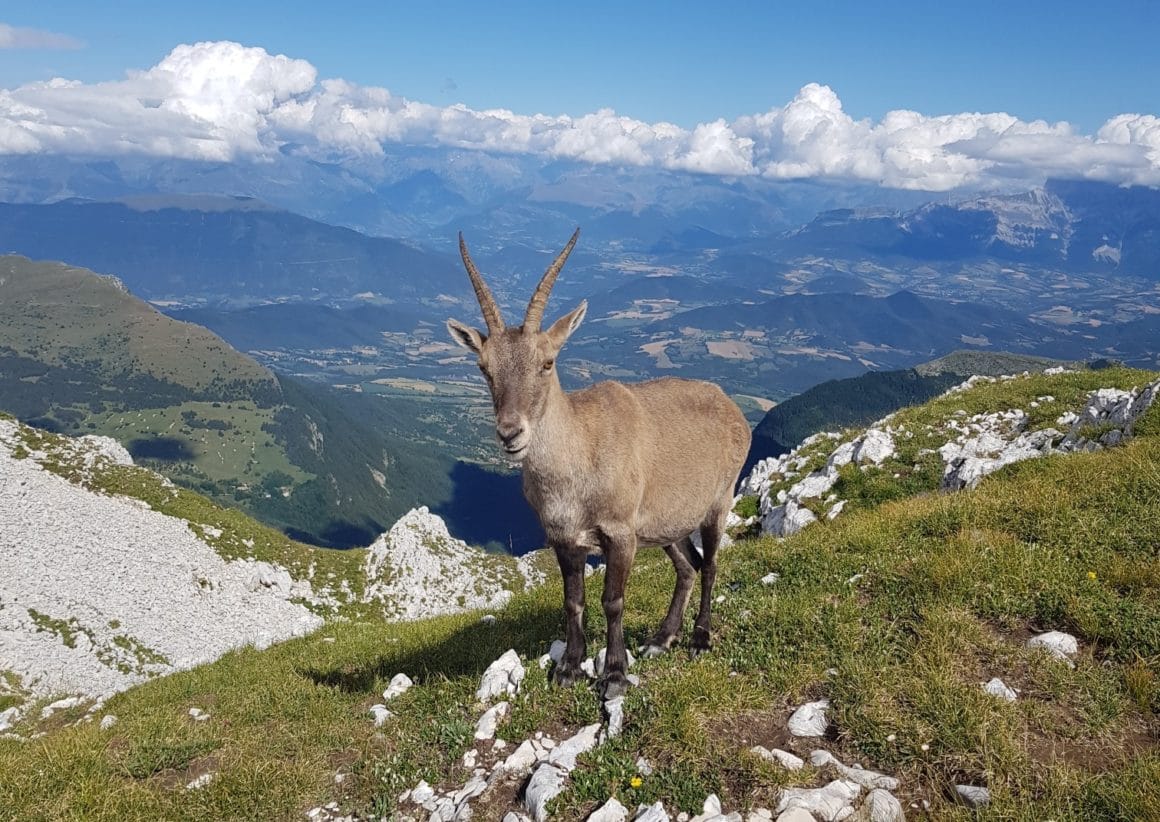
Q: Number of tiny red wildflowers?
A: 0